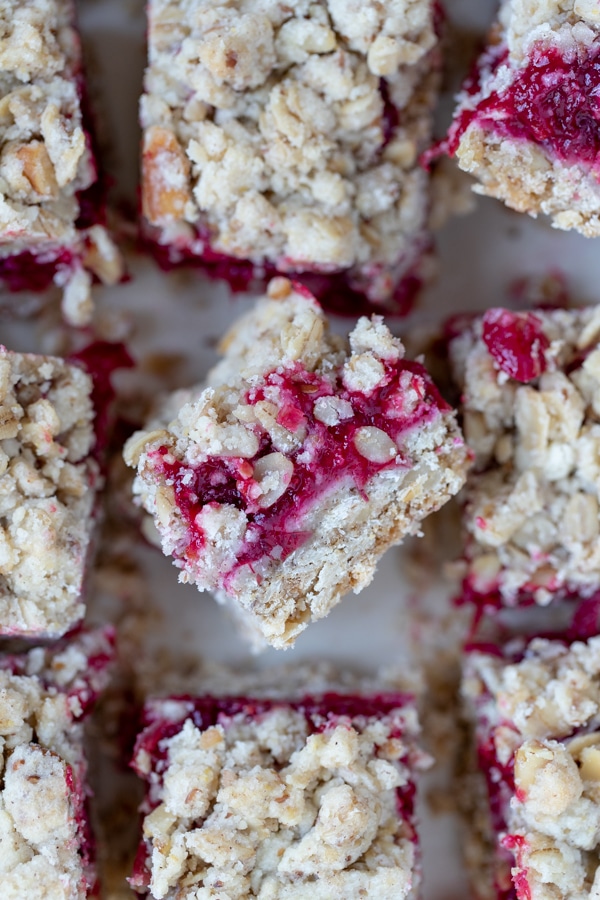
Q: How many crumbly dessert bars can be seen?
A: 9